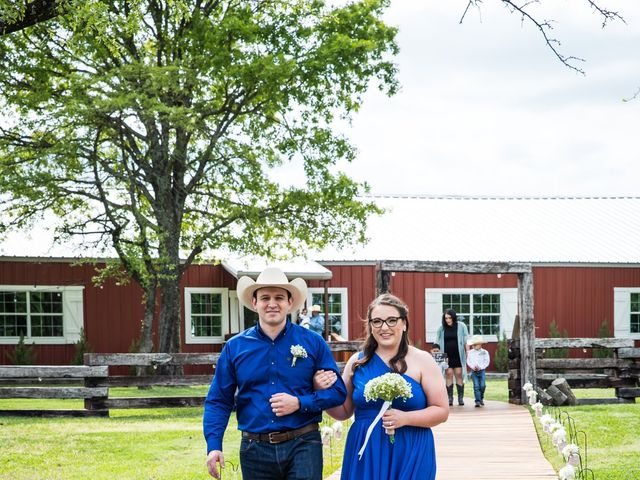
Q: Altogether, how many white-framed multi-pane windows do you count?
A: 5